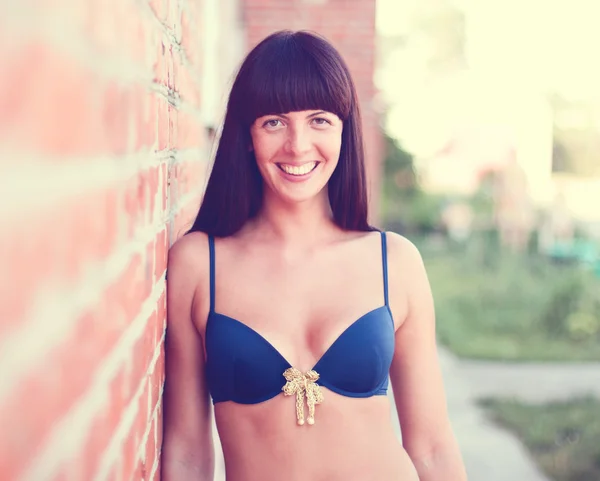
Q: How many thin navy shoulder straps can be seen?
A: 2